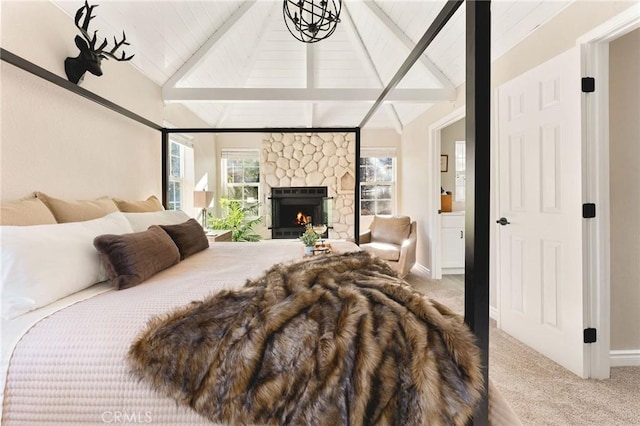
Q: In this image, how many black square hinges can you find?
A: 3